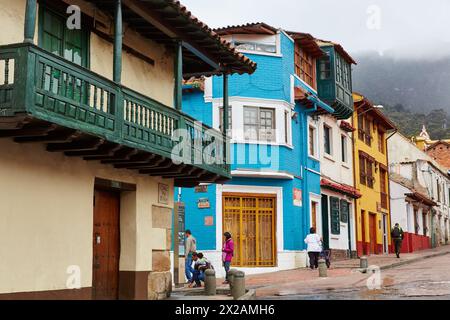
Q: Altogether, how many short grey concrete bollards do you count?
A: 5